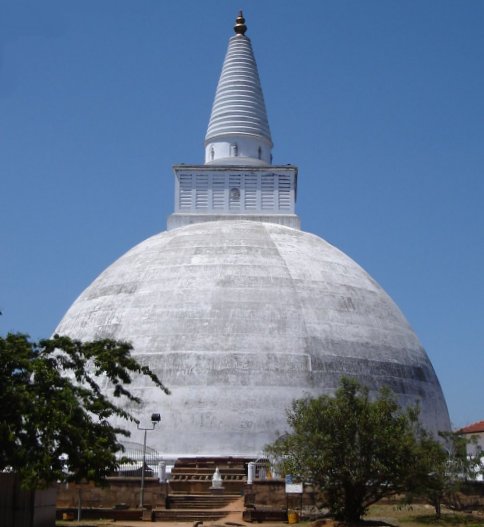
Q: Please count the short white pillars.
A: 2